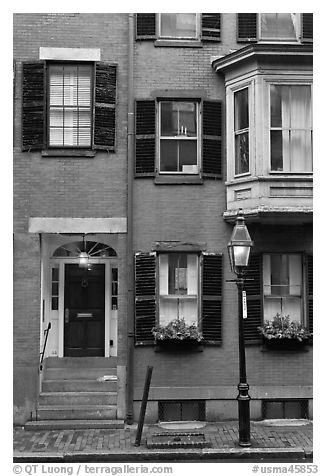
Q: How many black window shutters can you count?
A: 12